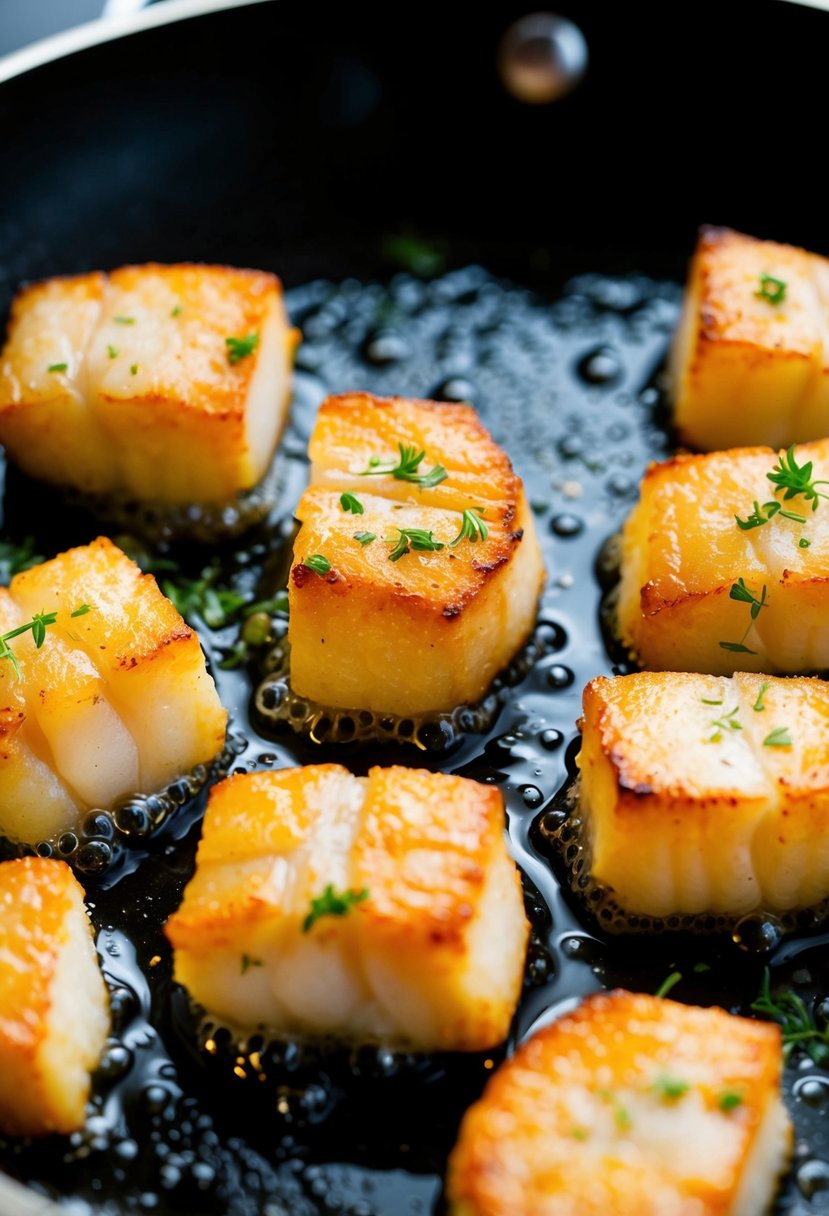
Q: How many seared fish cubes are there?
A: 9